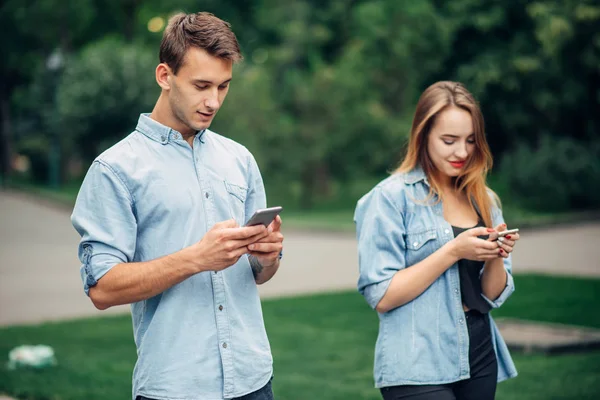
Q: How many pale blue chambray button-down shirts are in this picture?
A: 2